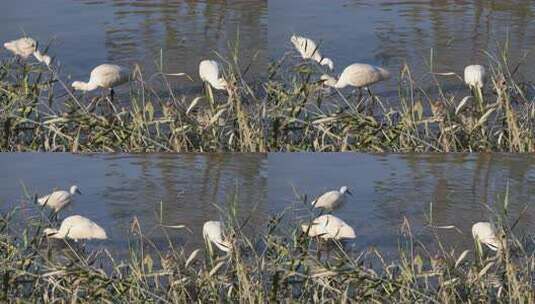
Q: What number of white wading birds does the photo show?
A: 12